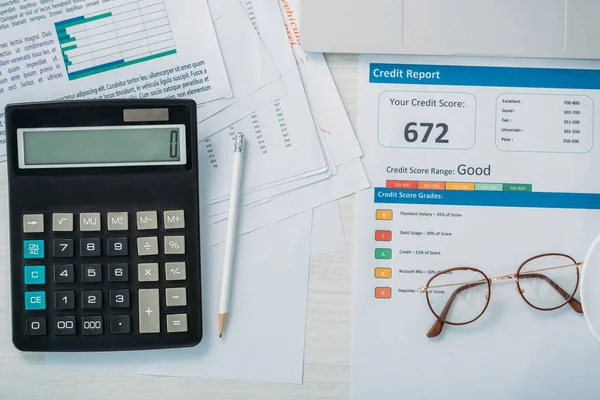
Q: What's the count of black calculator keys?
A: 13